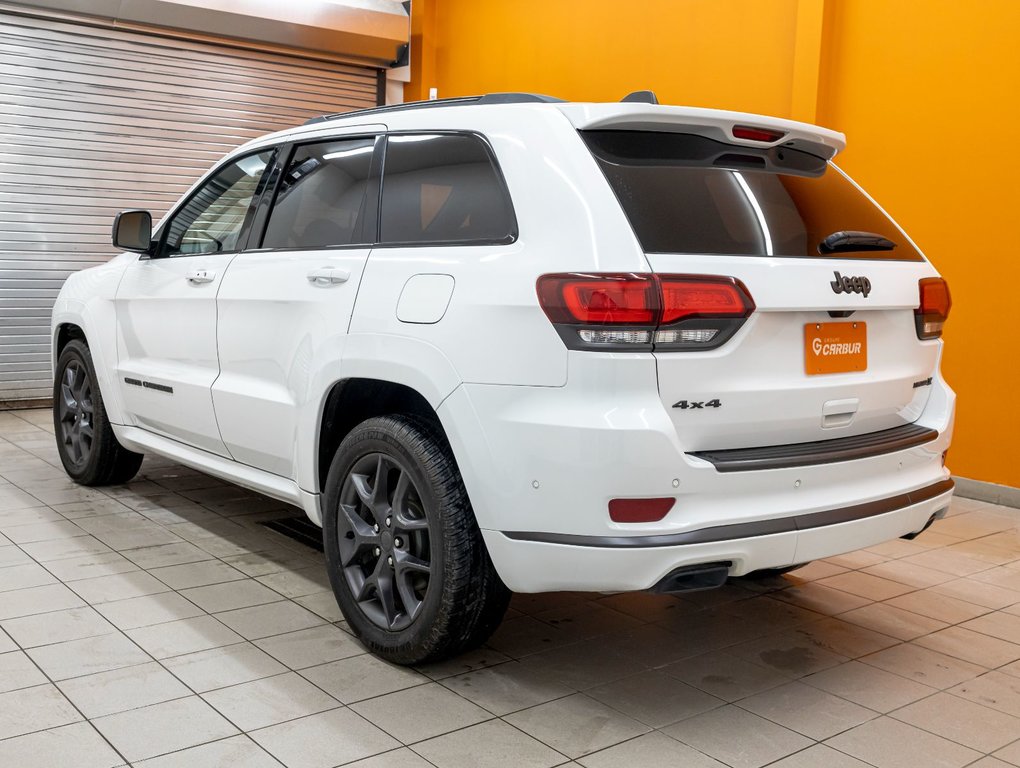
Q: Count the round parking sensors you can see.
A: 4